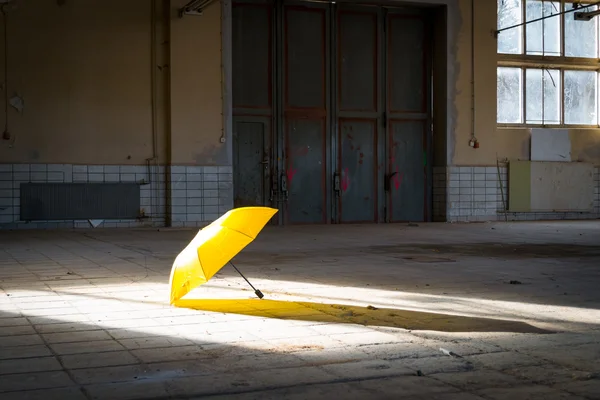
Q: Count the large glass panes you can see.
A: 6